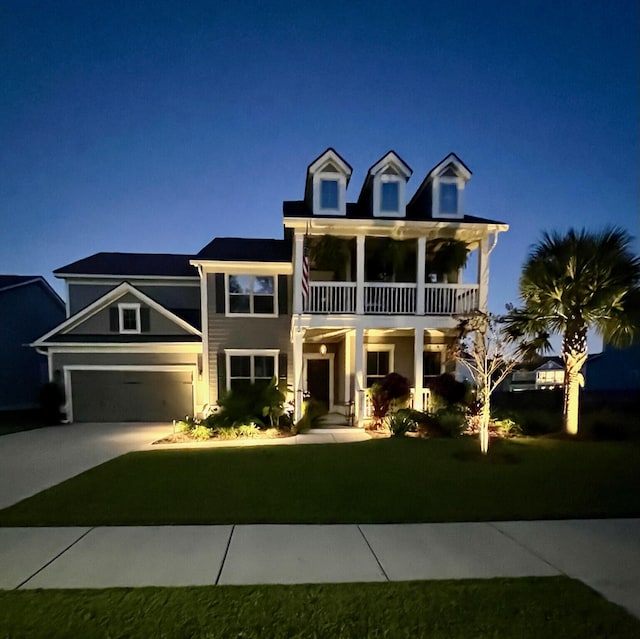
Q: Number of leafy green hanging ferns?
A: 3